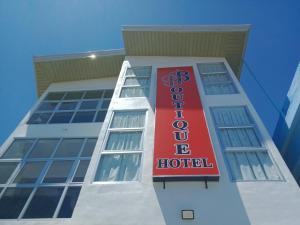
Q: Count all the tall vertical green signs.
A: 0